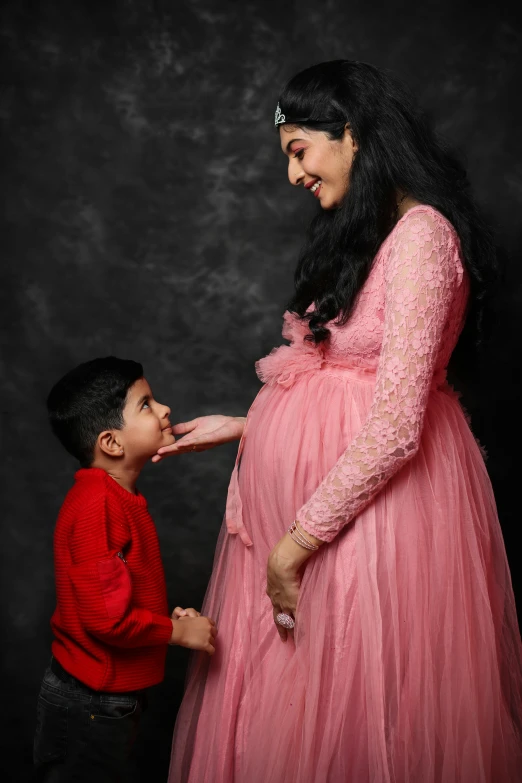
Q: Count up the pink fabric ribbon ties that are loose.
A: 2